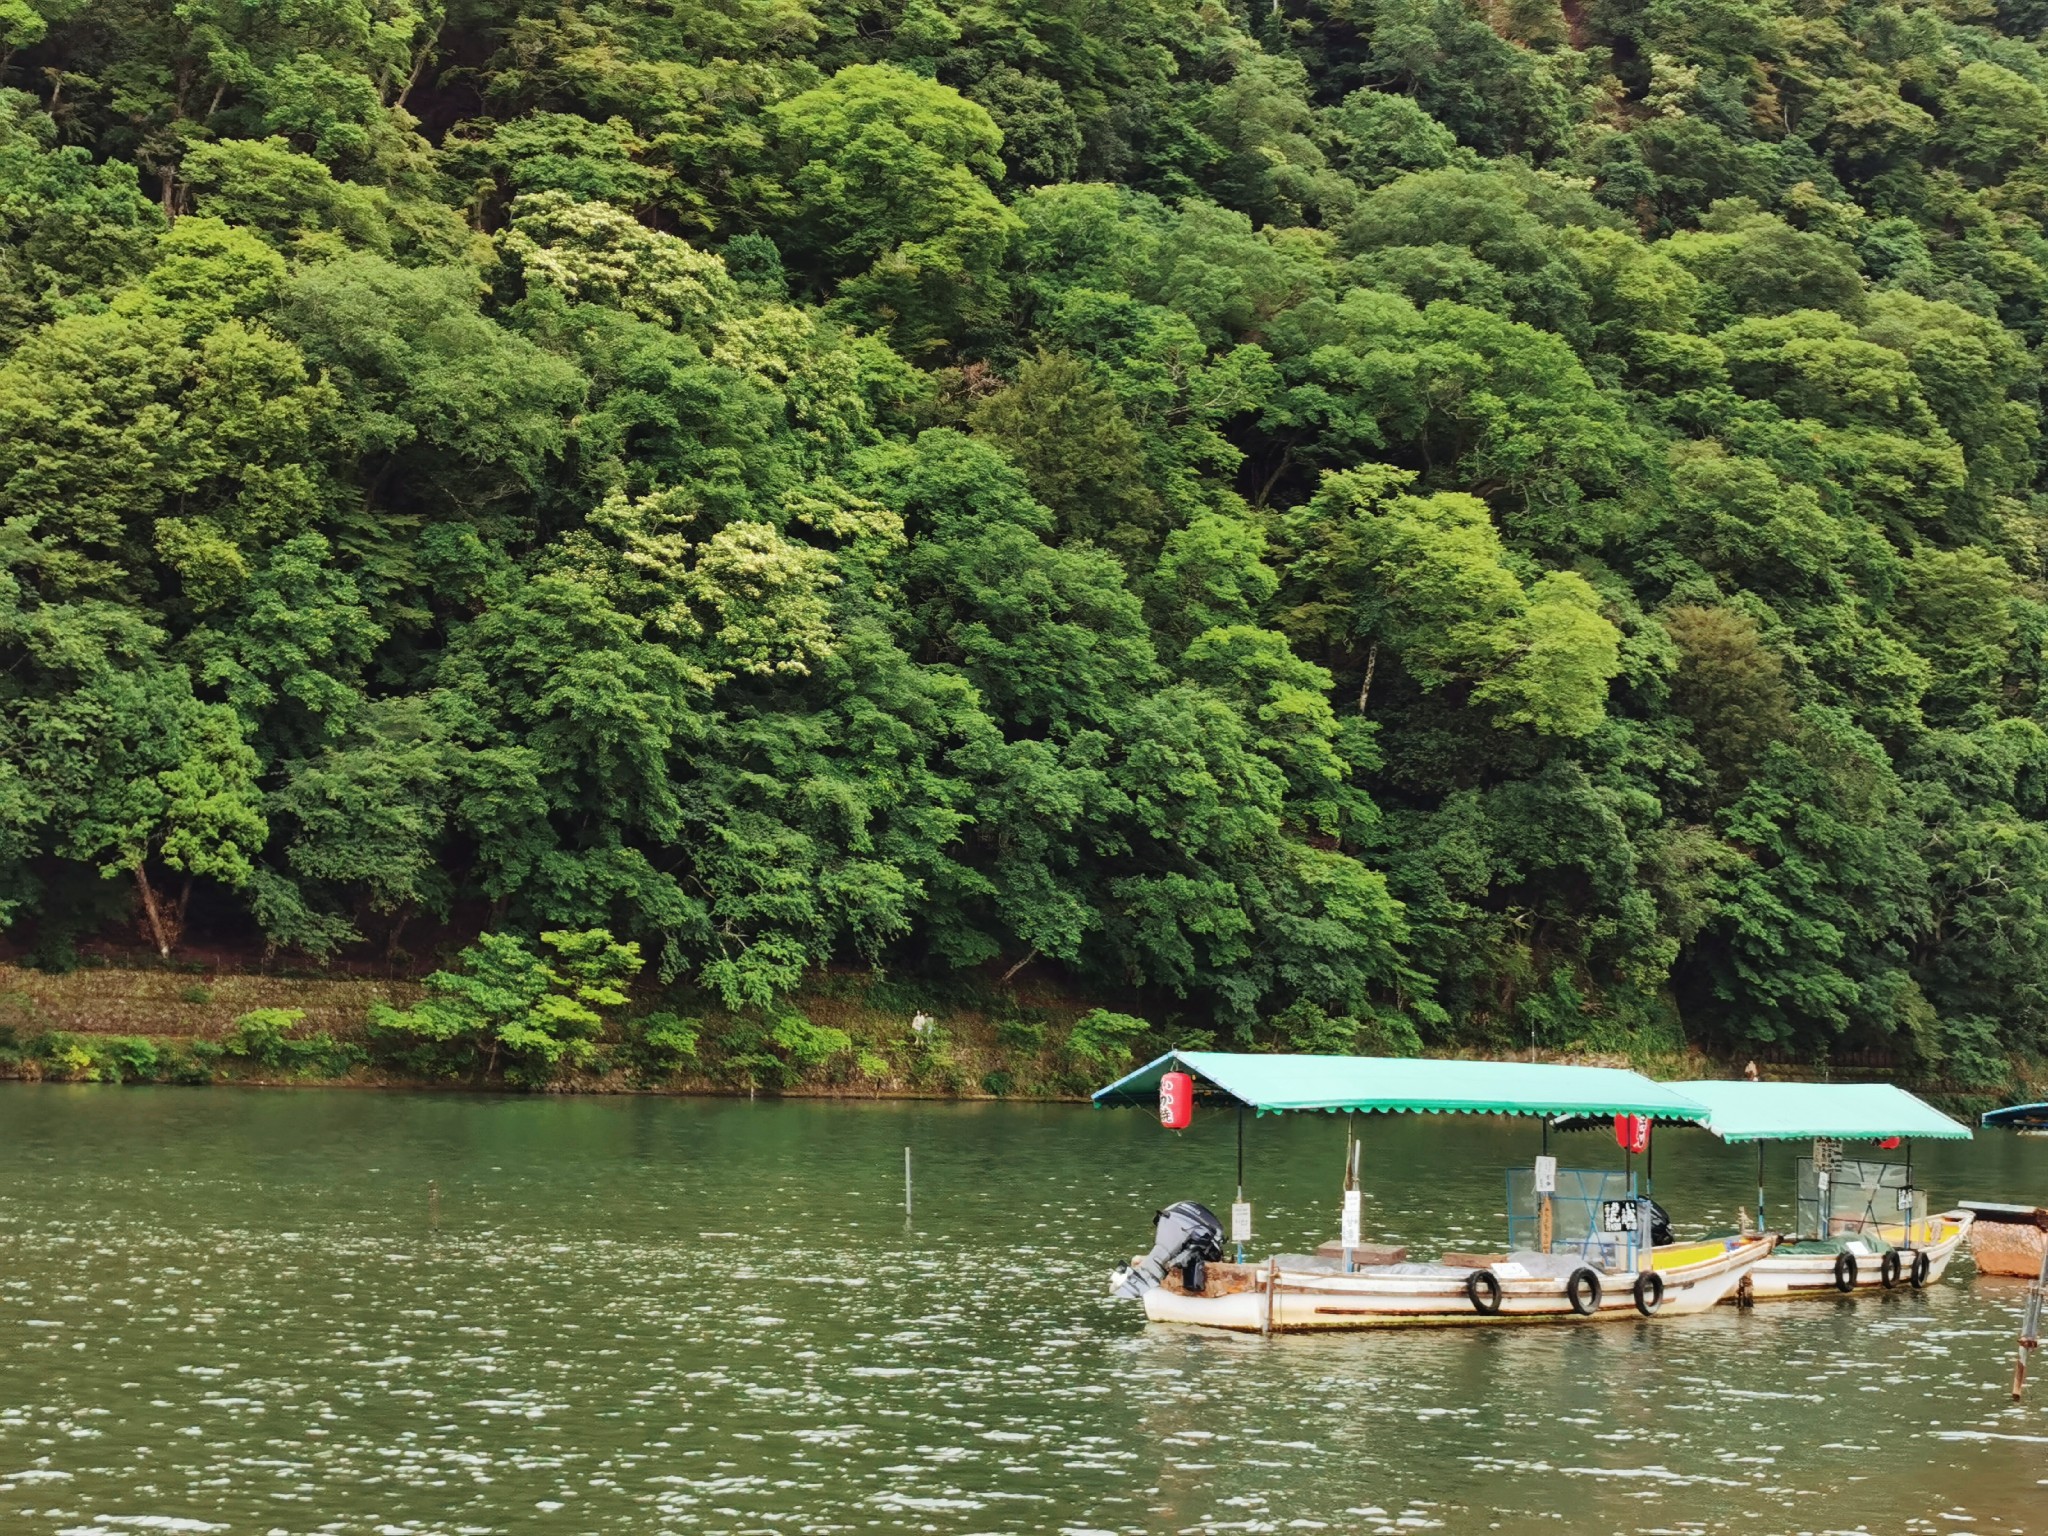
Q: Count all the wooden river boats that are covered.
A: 2